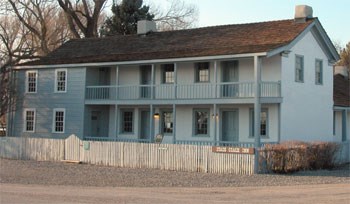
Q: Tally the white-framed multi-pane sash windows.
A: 4